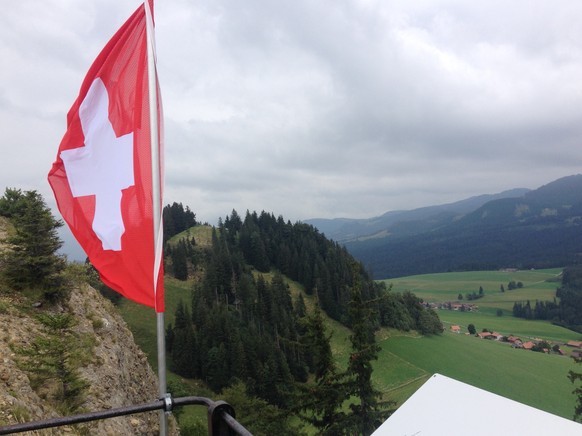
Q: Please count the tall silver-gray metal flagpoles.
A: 1